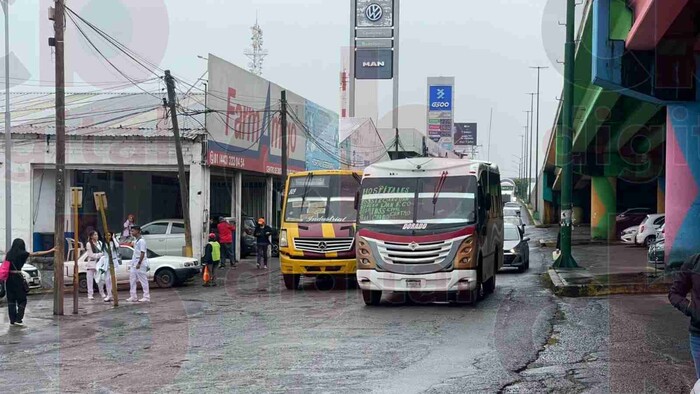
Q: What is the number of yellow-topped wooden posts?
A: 2